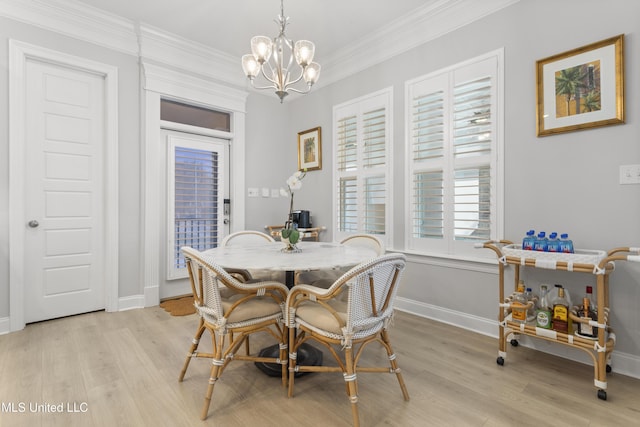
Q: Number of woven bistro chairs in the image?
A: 4